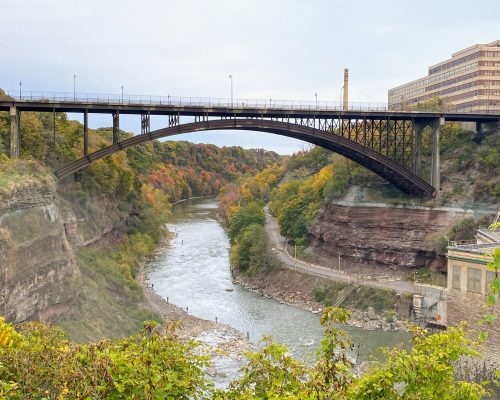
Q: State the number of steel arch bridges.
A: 1